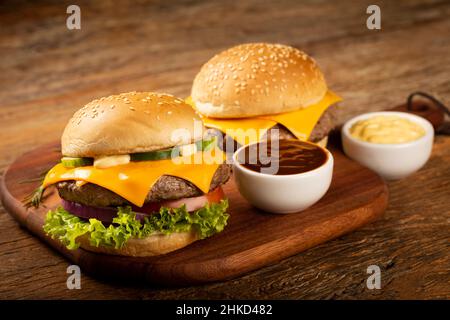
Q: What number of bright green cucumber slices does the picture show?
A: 3